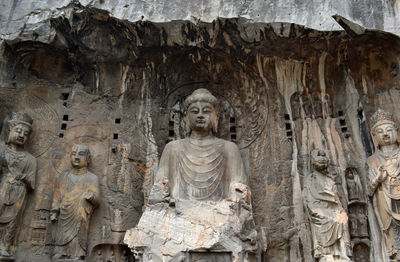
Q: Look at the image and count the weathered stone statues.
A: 5